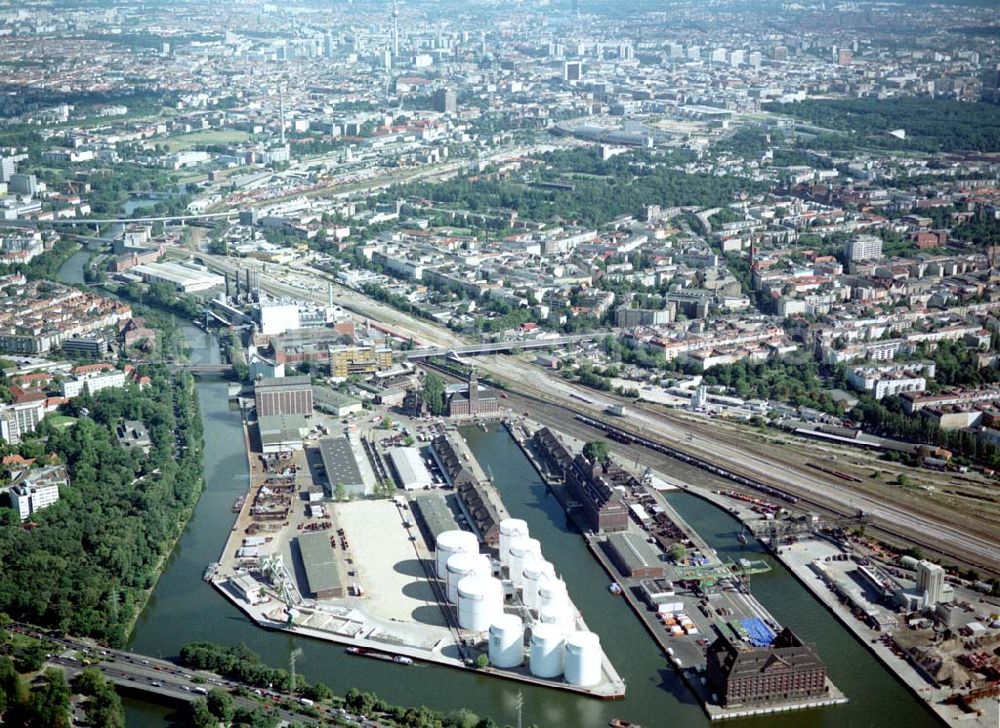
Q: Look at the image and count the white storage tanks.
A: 11